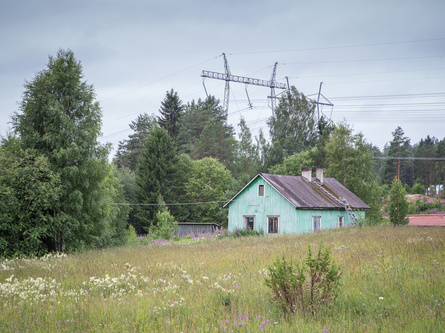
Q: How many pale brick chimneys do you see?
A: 2